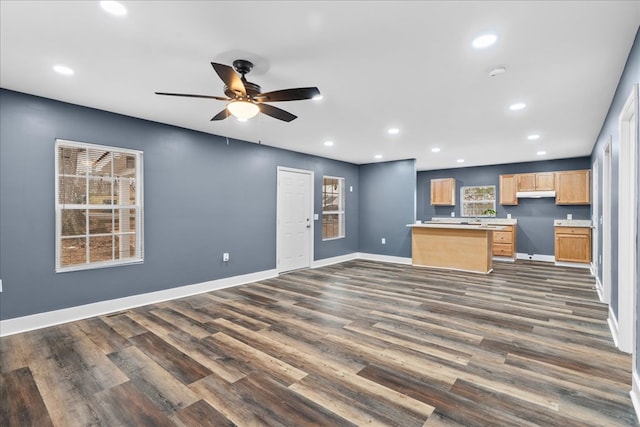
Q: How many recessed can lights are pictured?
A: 12